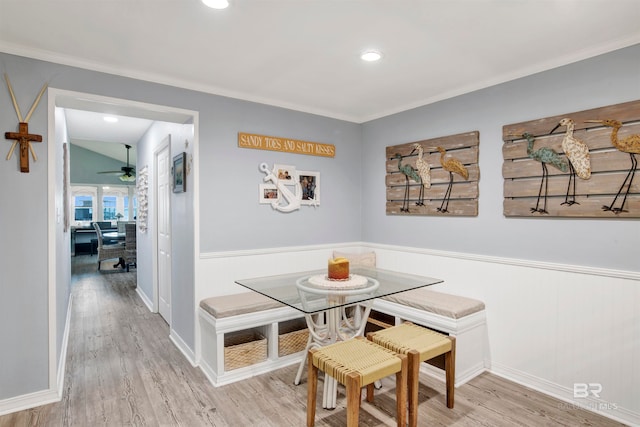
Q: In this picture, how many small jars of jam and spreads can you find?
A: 0